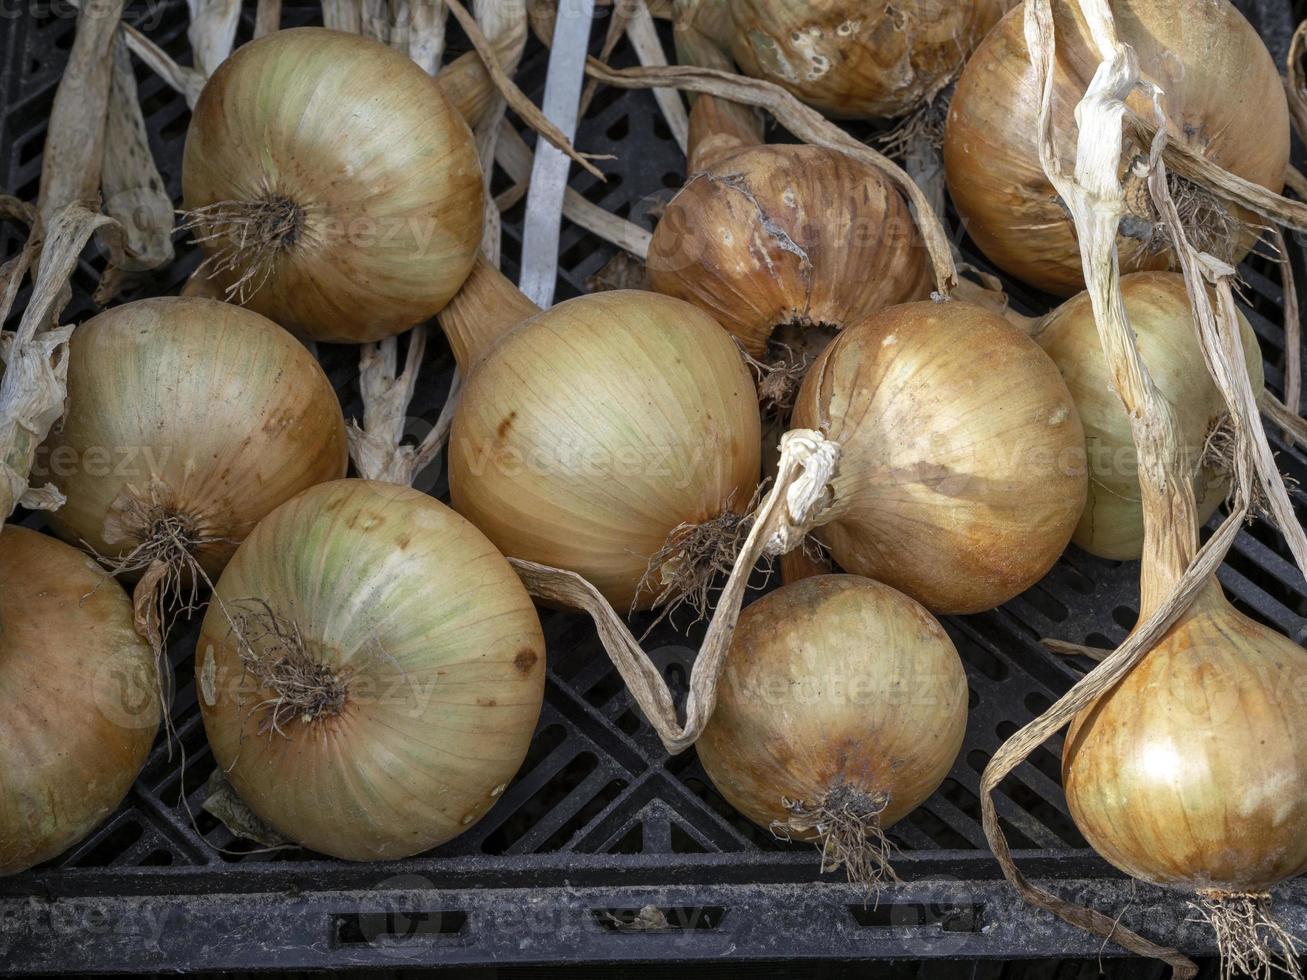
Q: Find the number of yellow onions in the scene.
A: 12